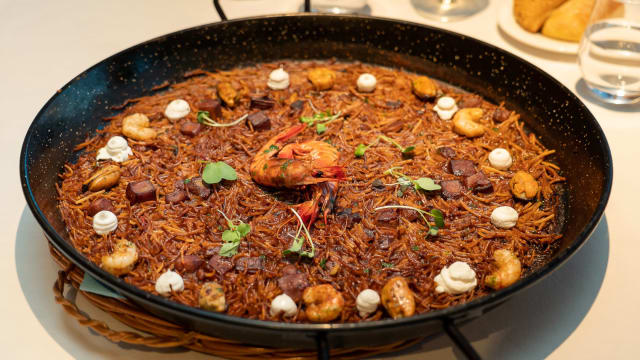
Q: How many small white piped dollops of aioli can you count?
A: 12